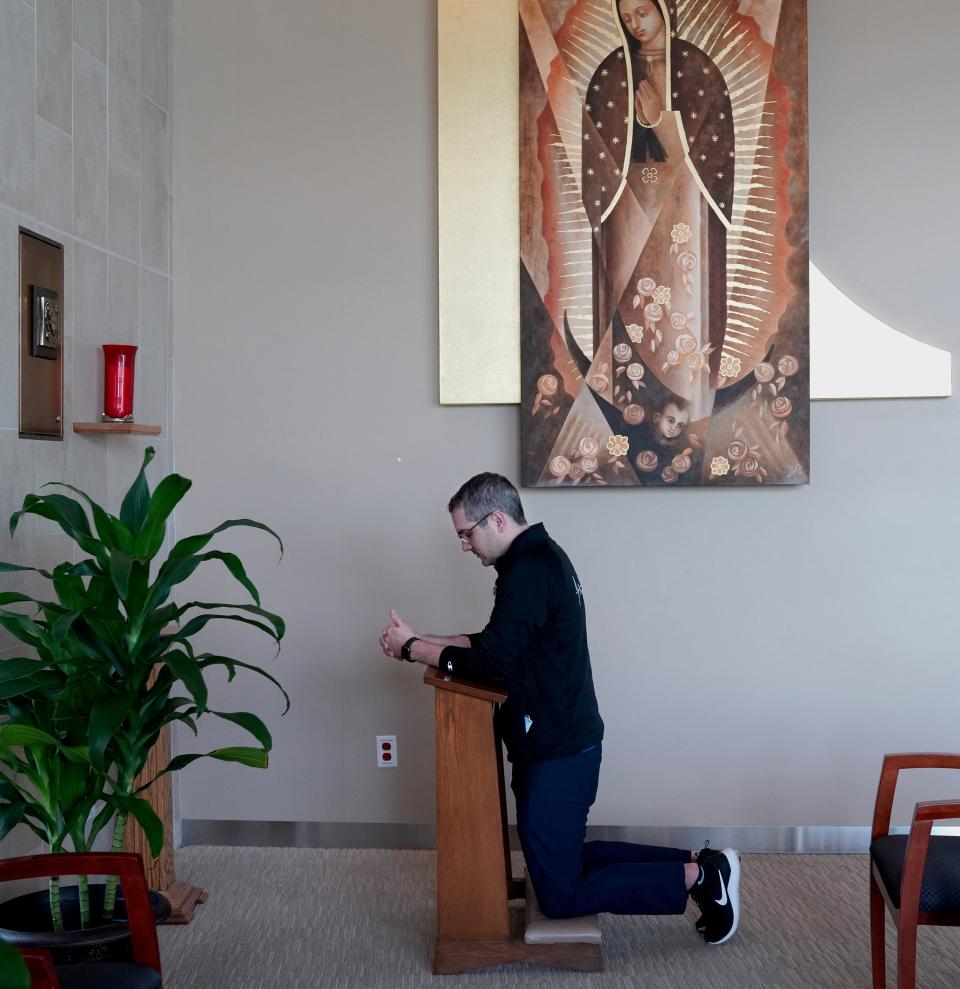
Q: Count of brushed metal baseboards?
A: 1